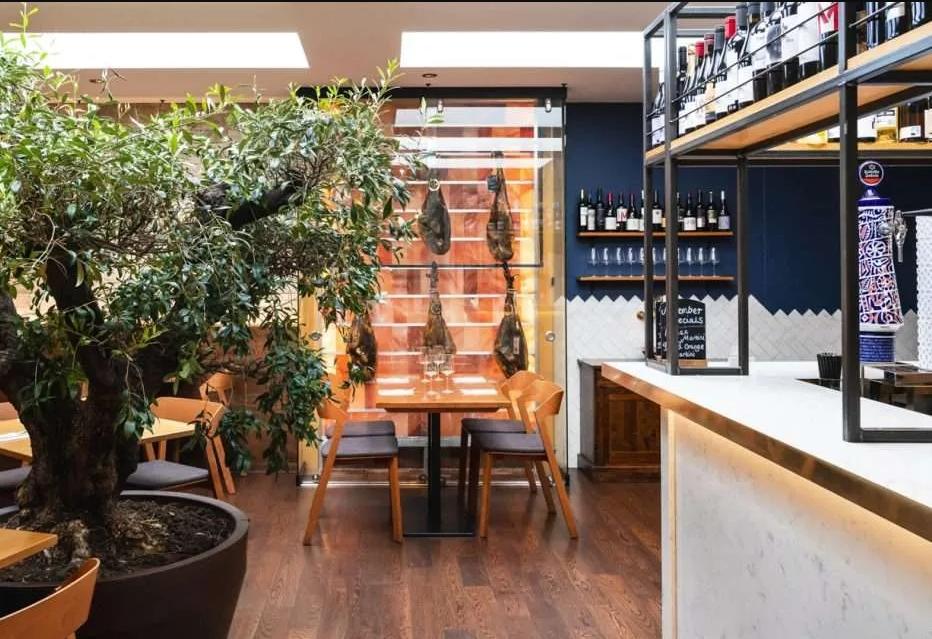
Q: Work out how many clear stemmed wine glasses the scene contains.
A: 15